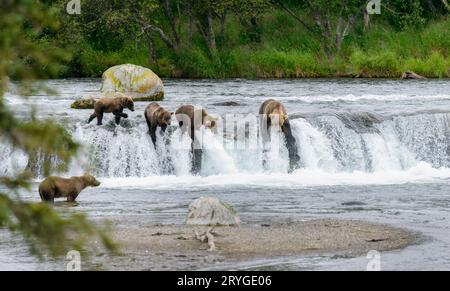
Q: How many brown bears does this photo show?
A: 5